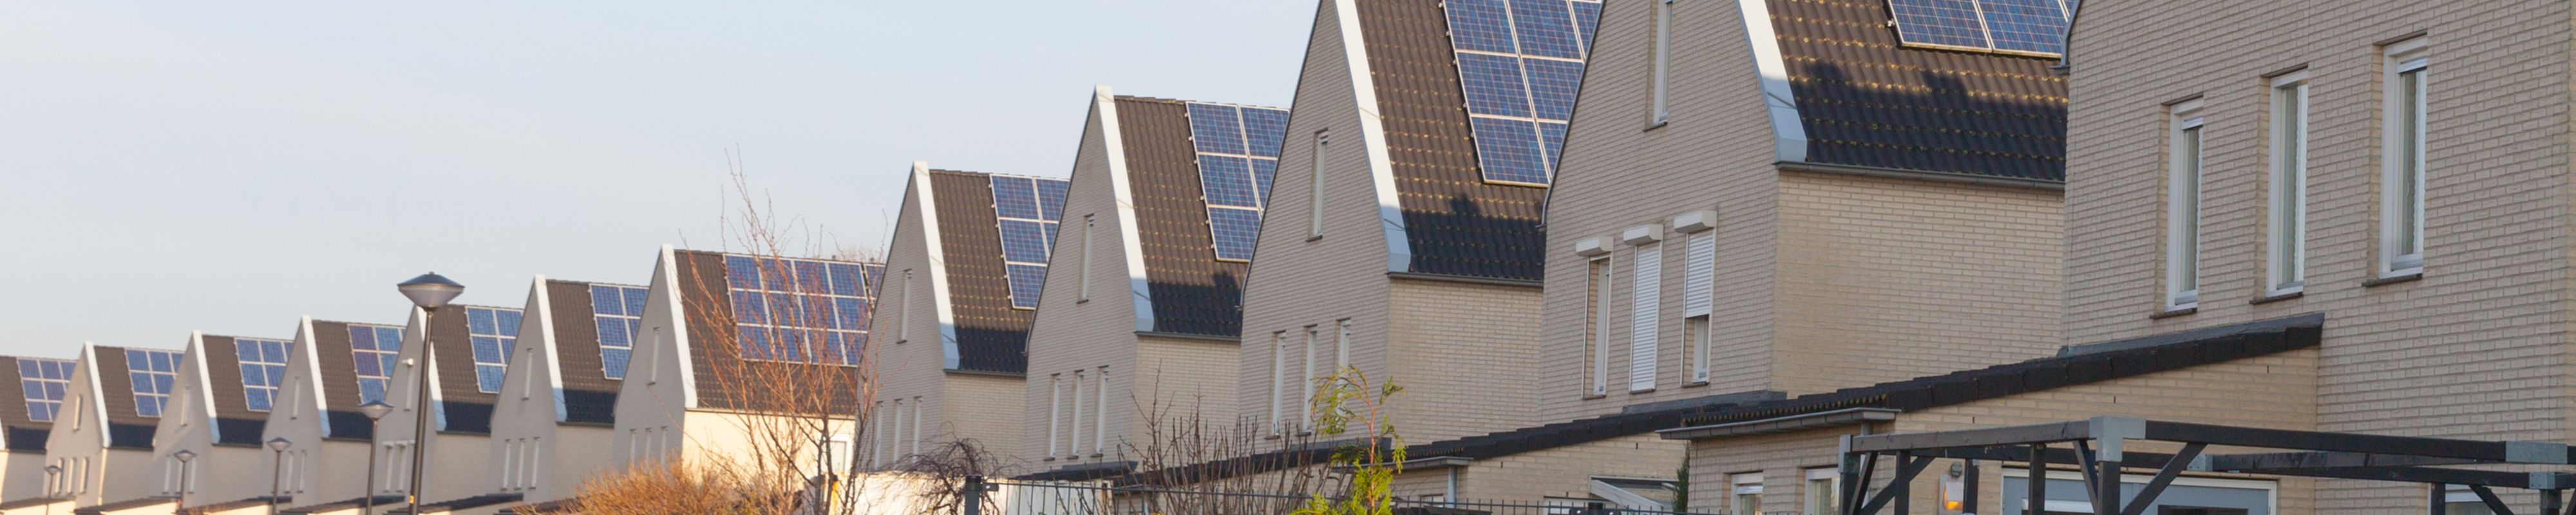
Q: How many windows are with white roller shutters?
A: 3